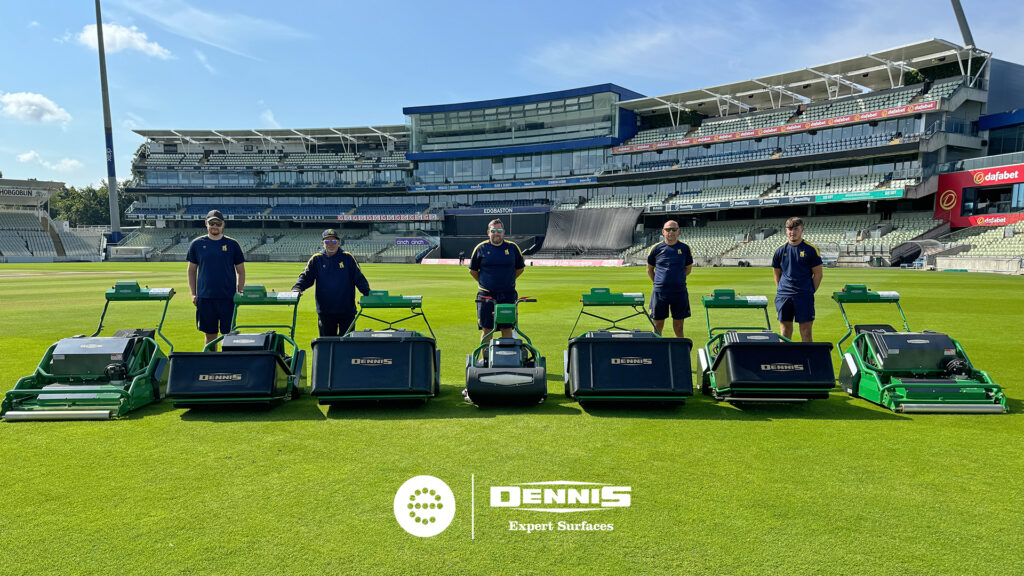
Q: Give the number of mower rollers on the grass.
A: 7